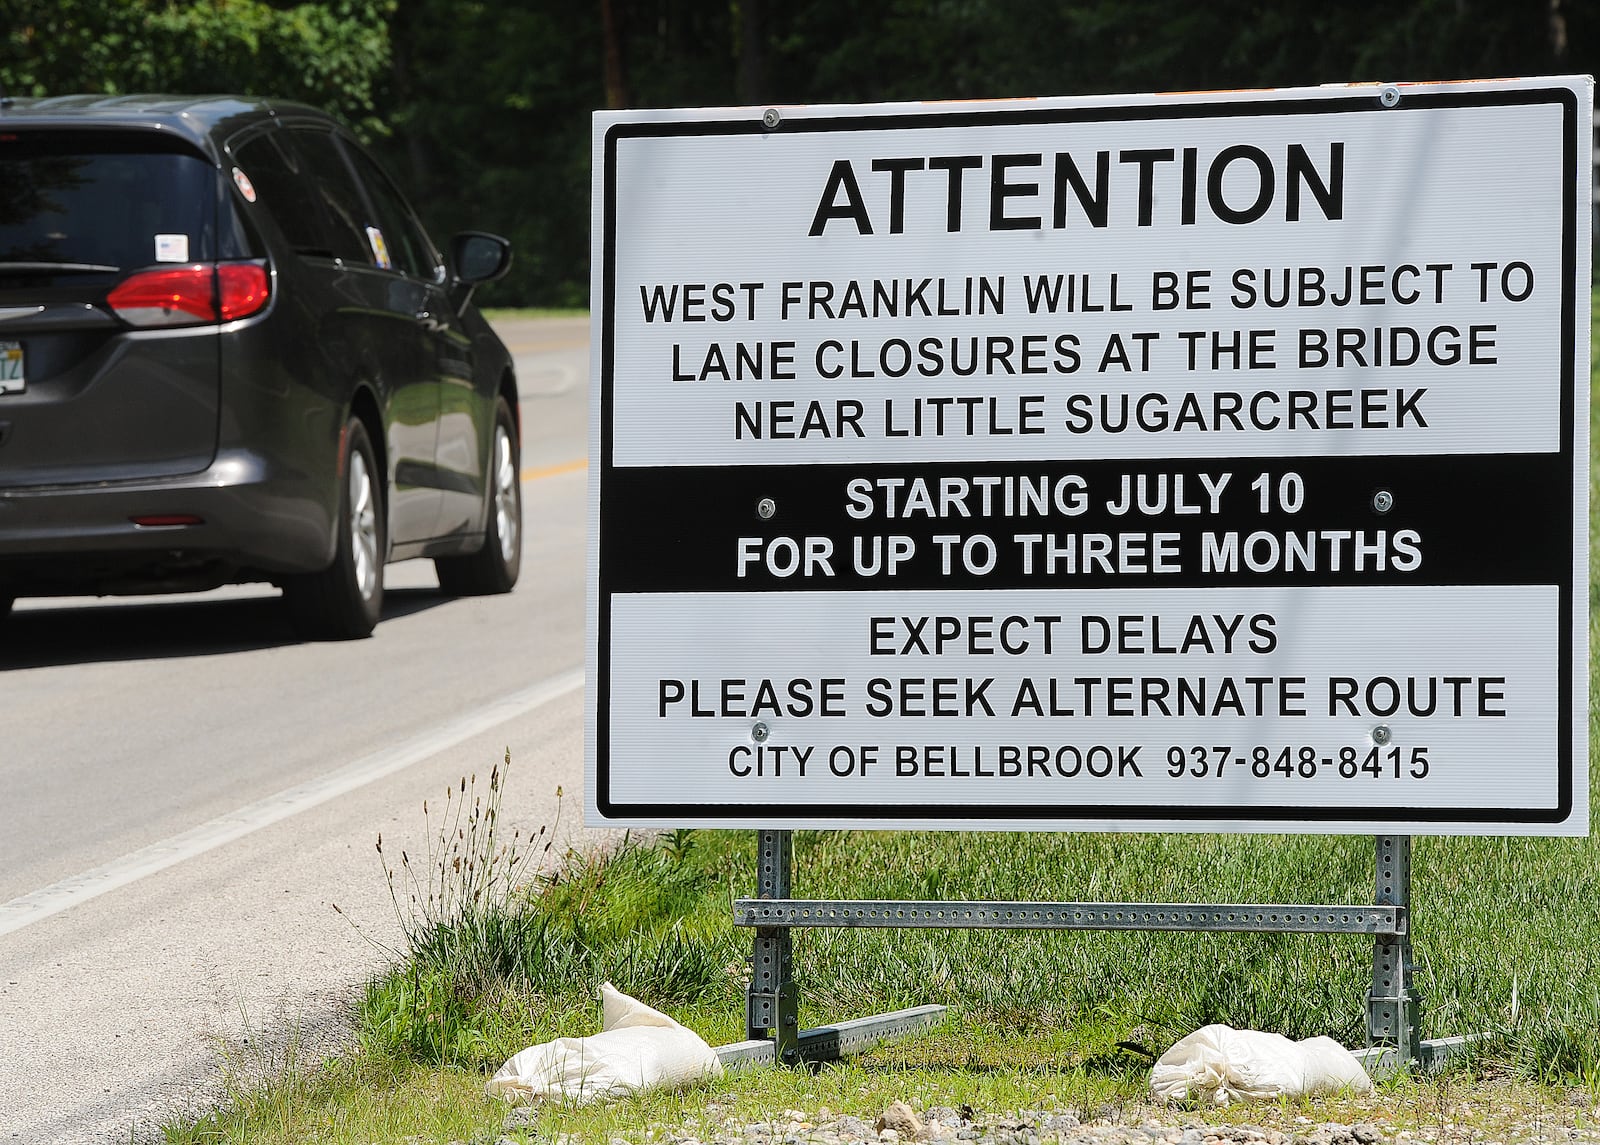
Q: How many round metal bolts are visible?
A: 6